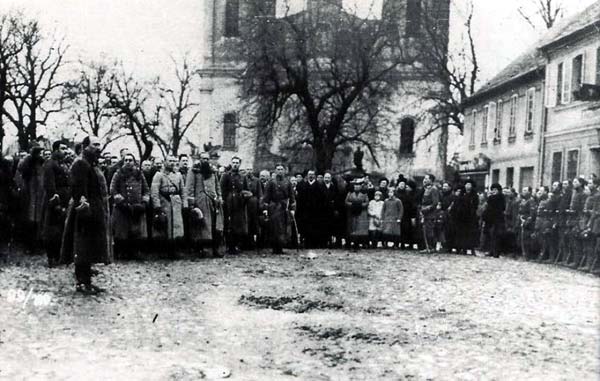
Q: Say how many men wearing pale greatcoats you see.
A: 2